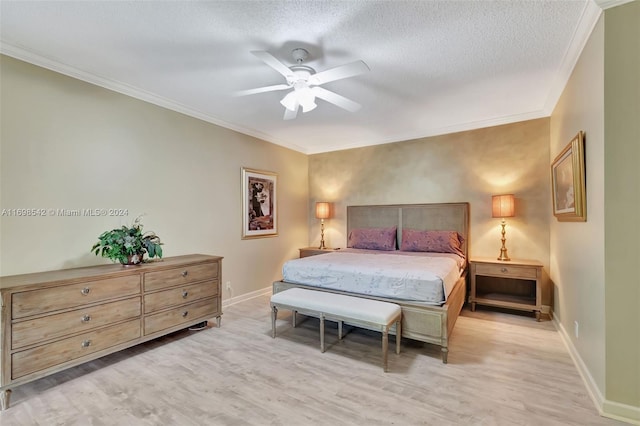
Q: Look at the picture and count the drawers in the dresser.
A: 6